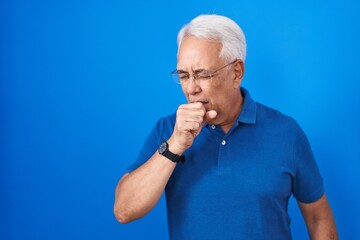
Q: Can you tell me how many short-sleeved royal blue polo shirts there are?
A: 1